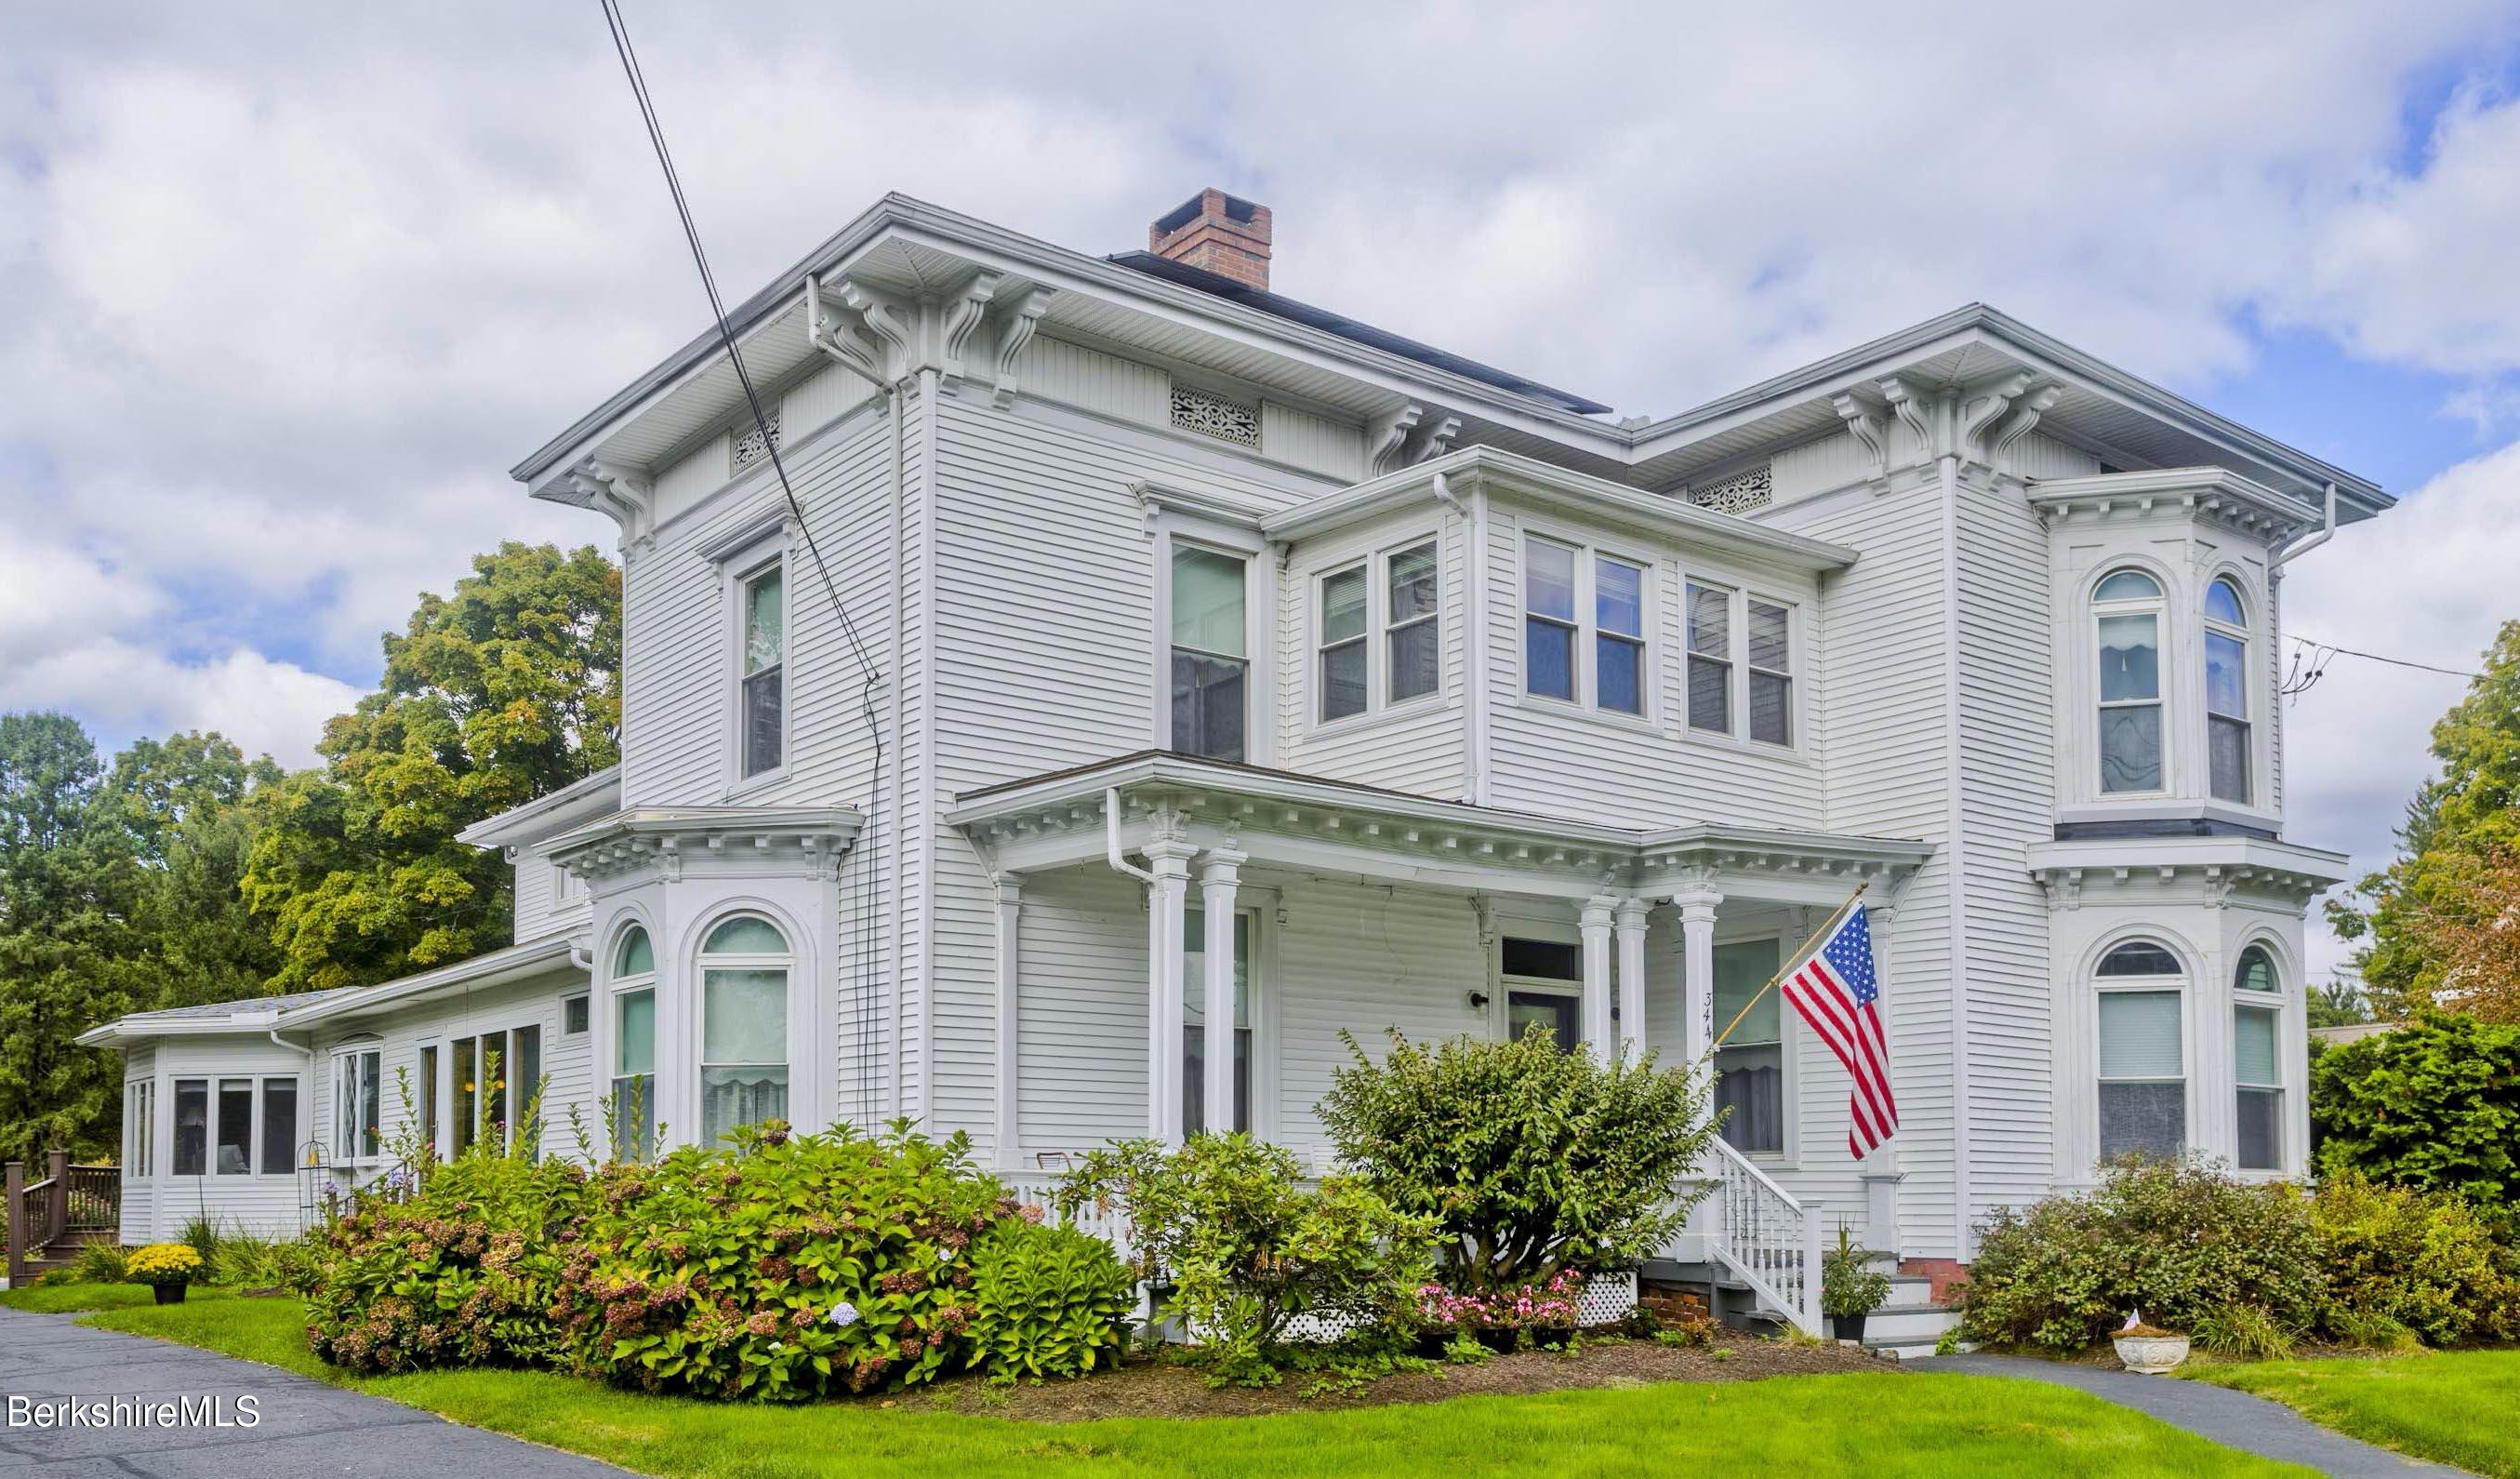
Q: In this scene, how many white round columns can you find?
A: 5